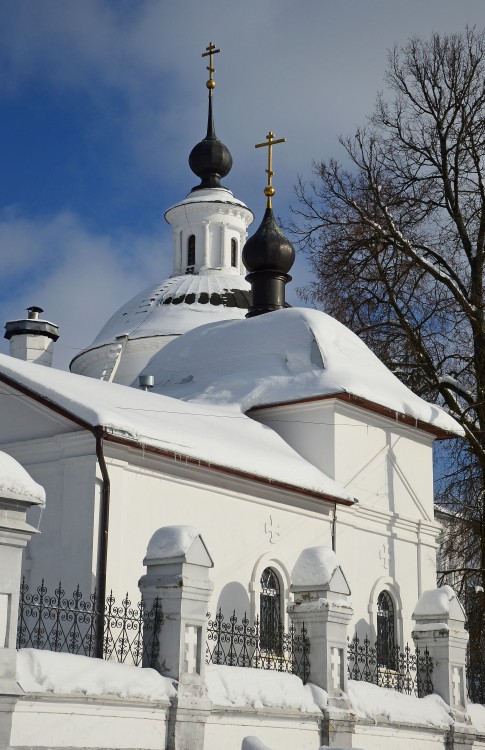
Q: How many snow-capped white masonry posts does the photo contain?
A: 4